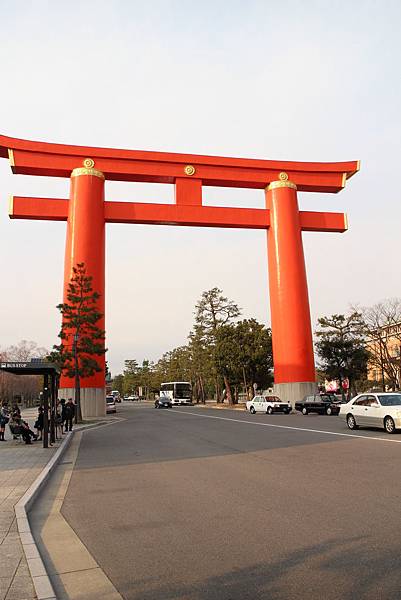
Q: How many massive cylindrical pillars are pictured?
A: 2